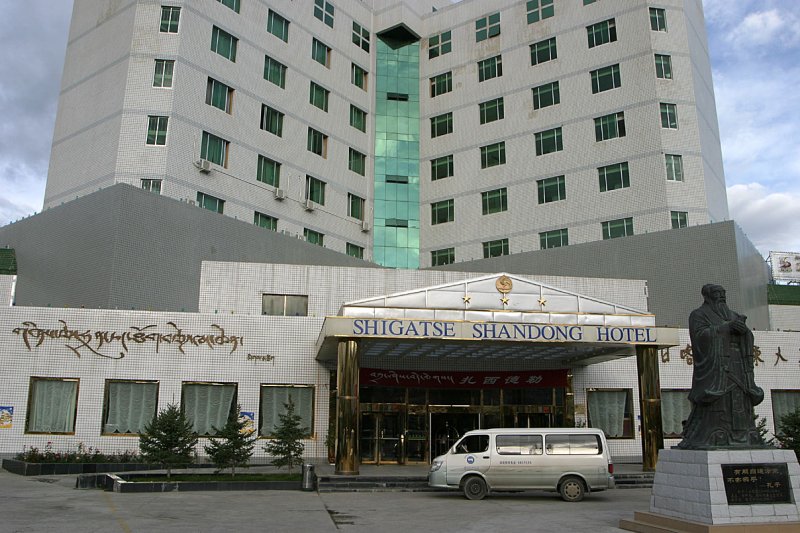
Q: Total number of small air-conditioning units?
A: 4